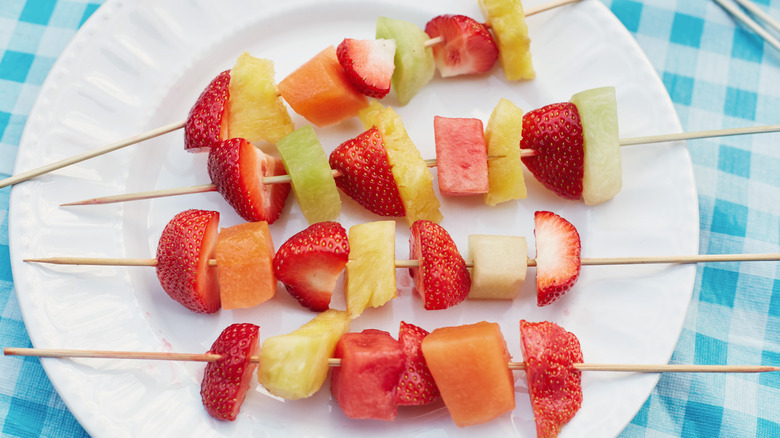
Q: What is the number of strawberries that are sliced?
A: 13